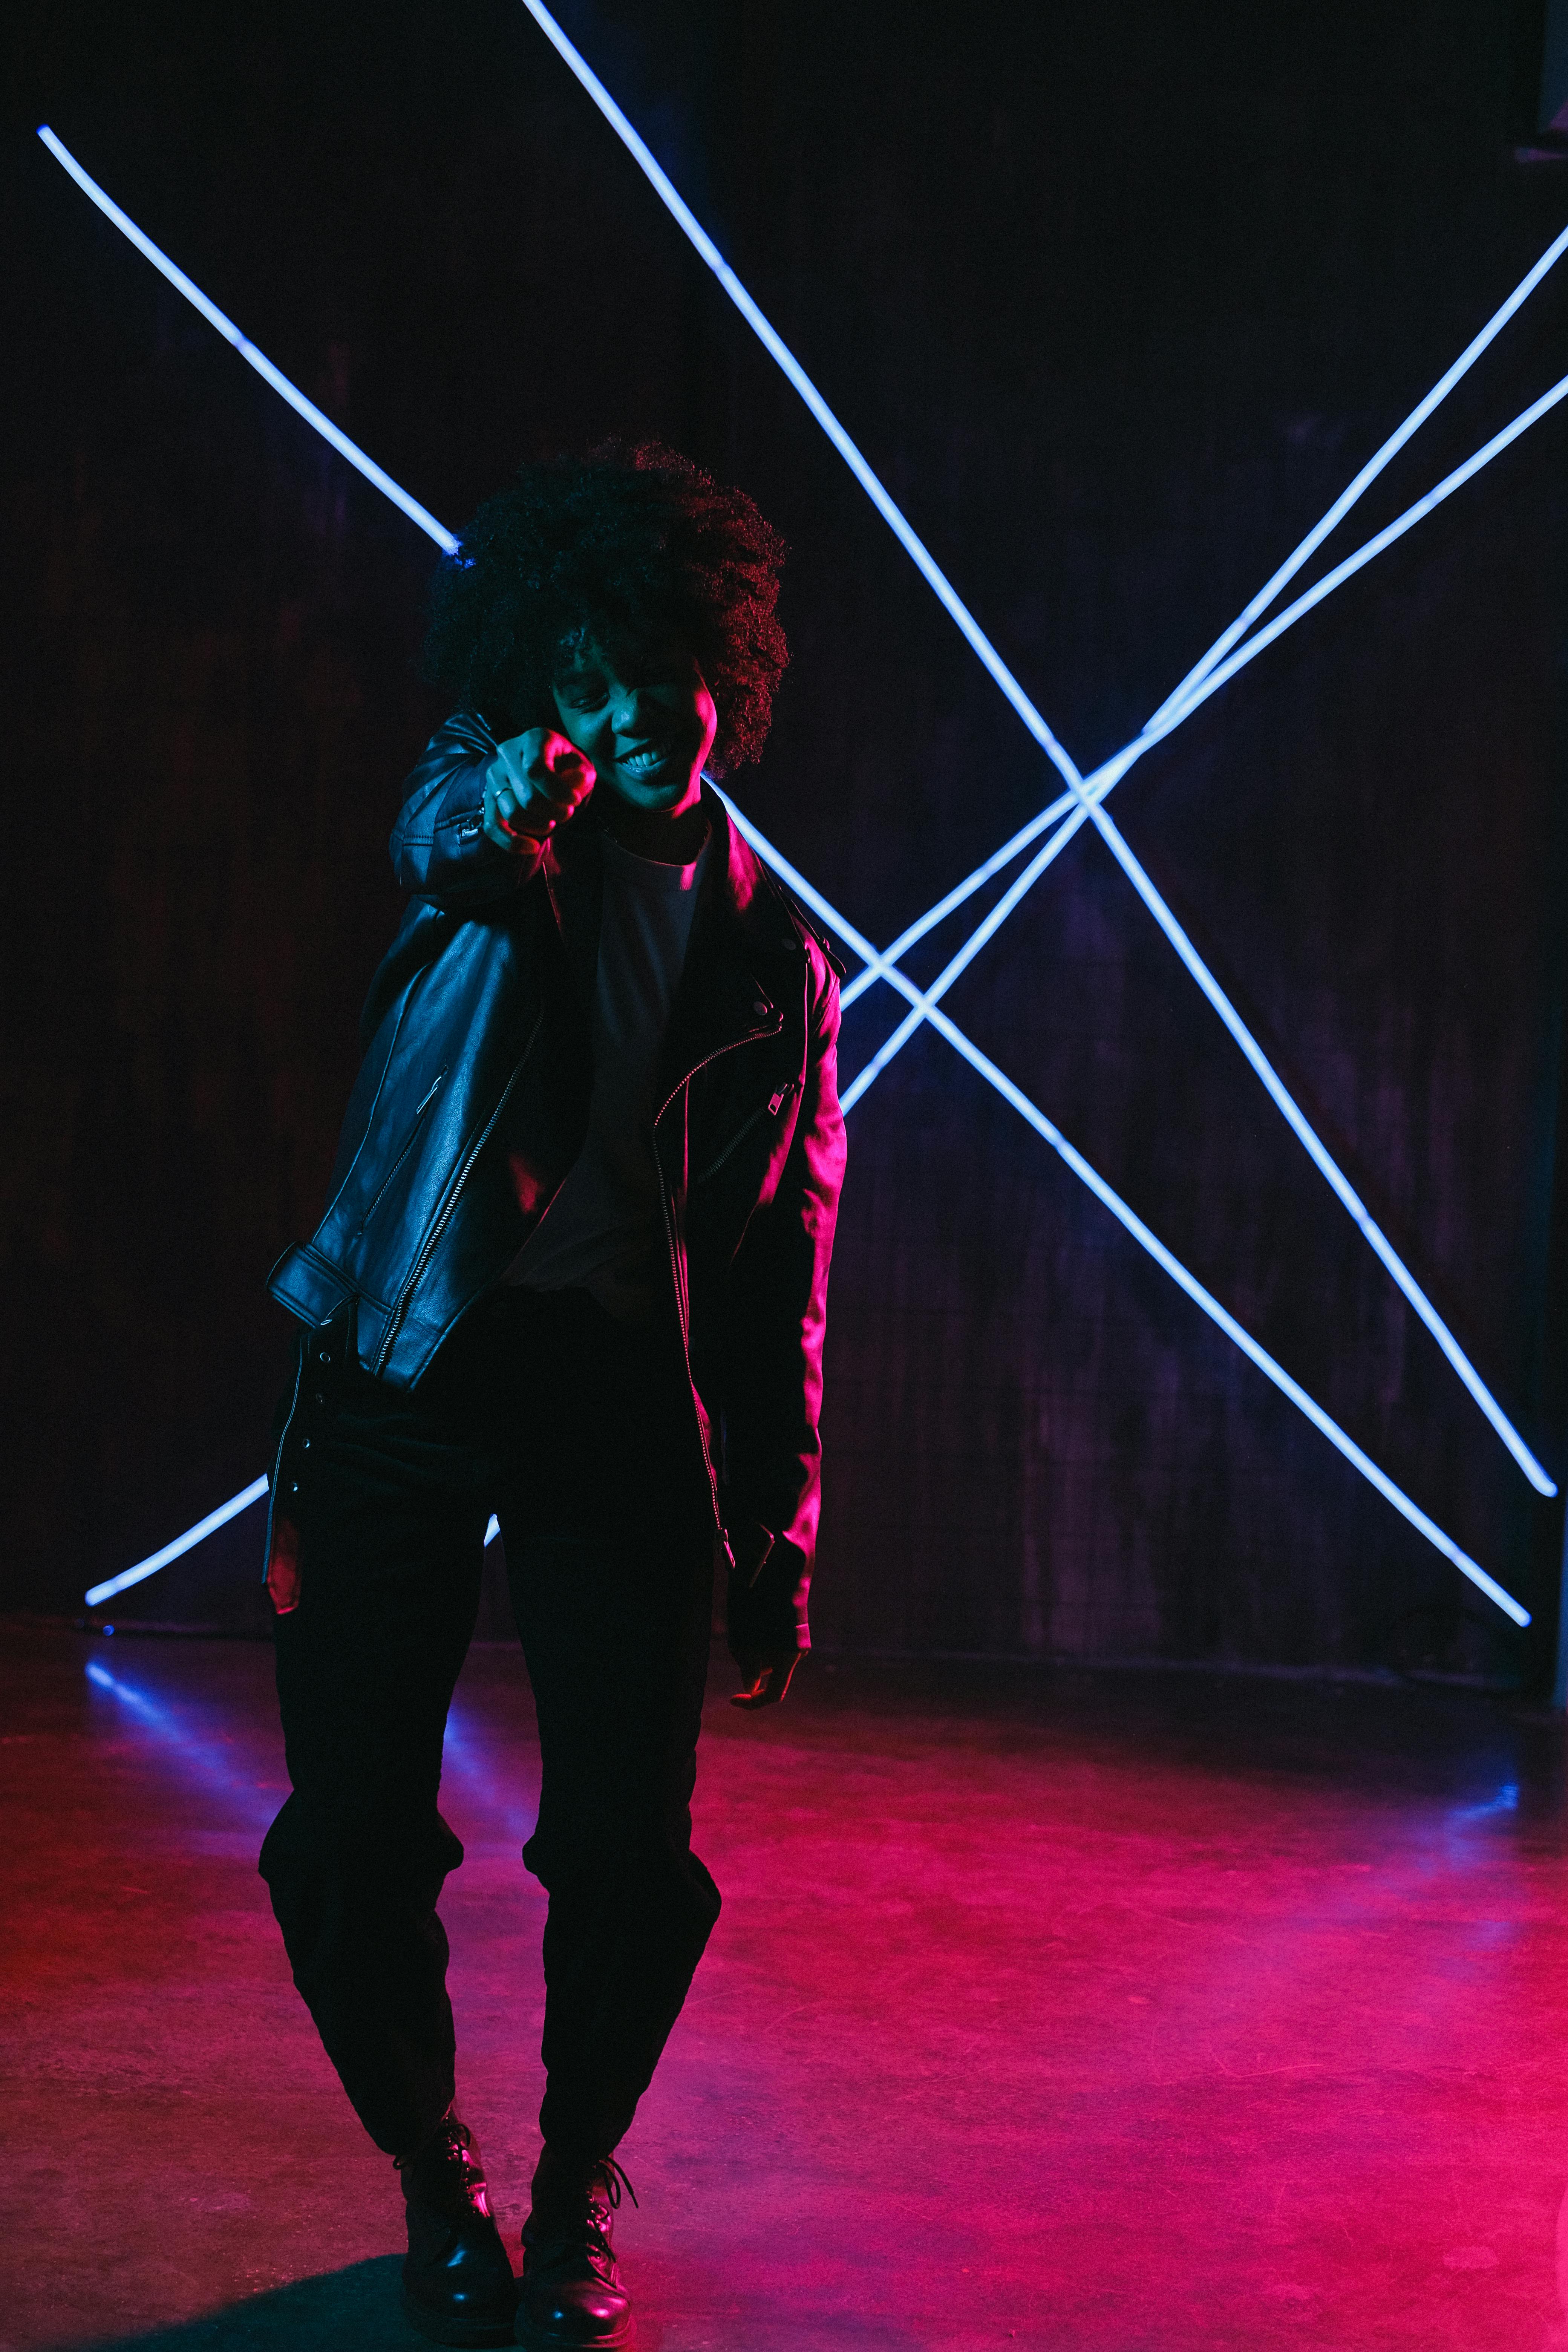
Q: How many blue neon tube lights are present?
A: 4